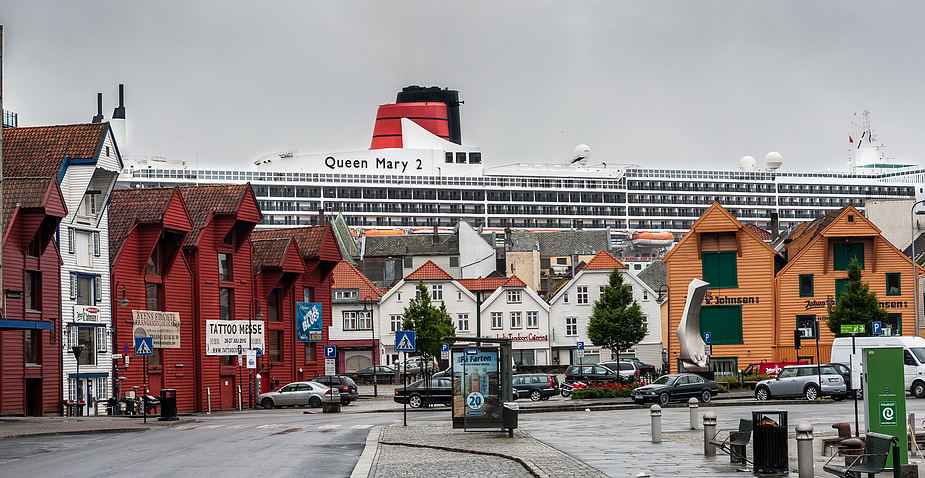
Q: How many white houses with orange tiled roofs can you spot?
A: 4